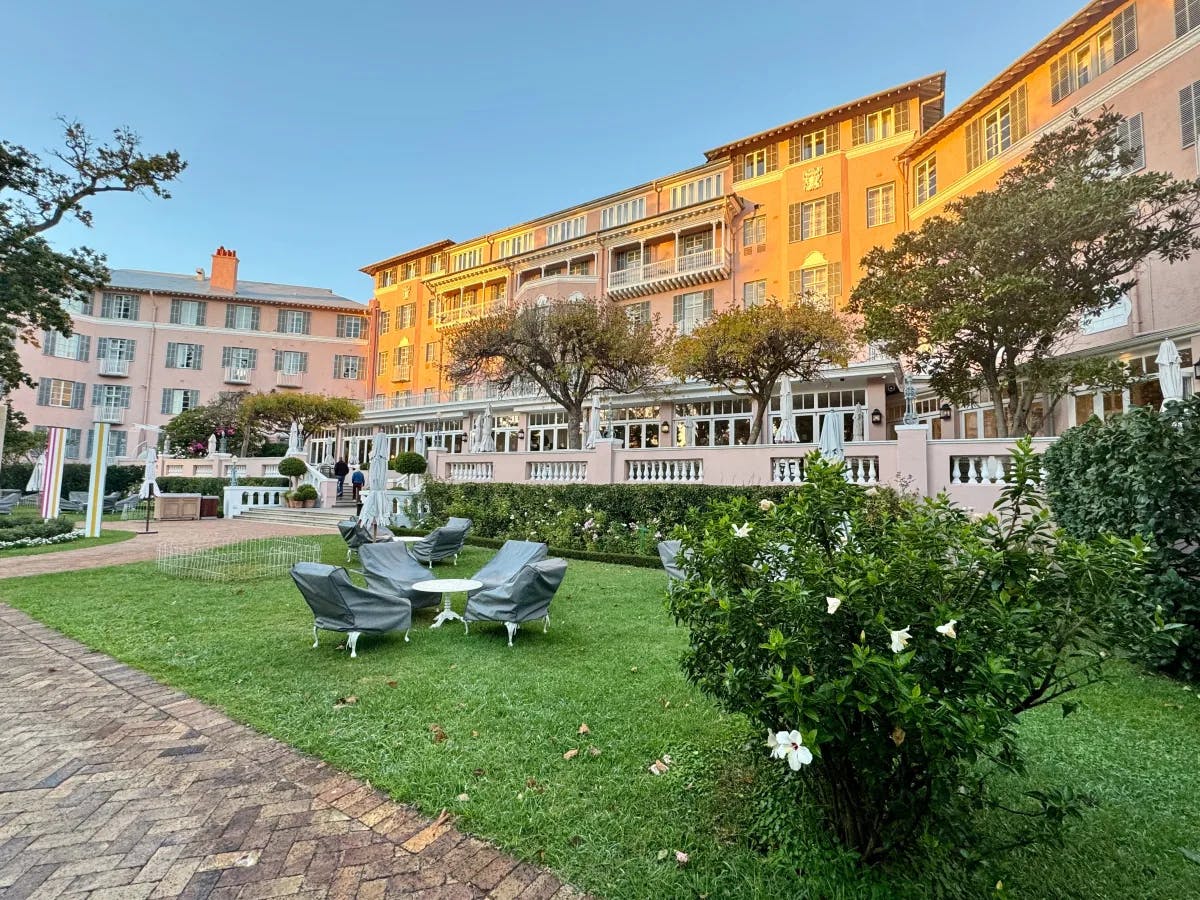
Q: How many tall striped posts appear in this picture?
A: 2